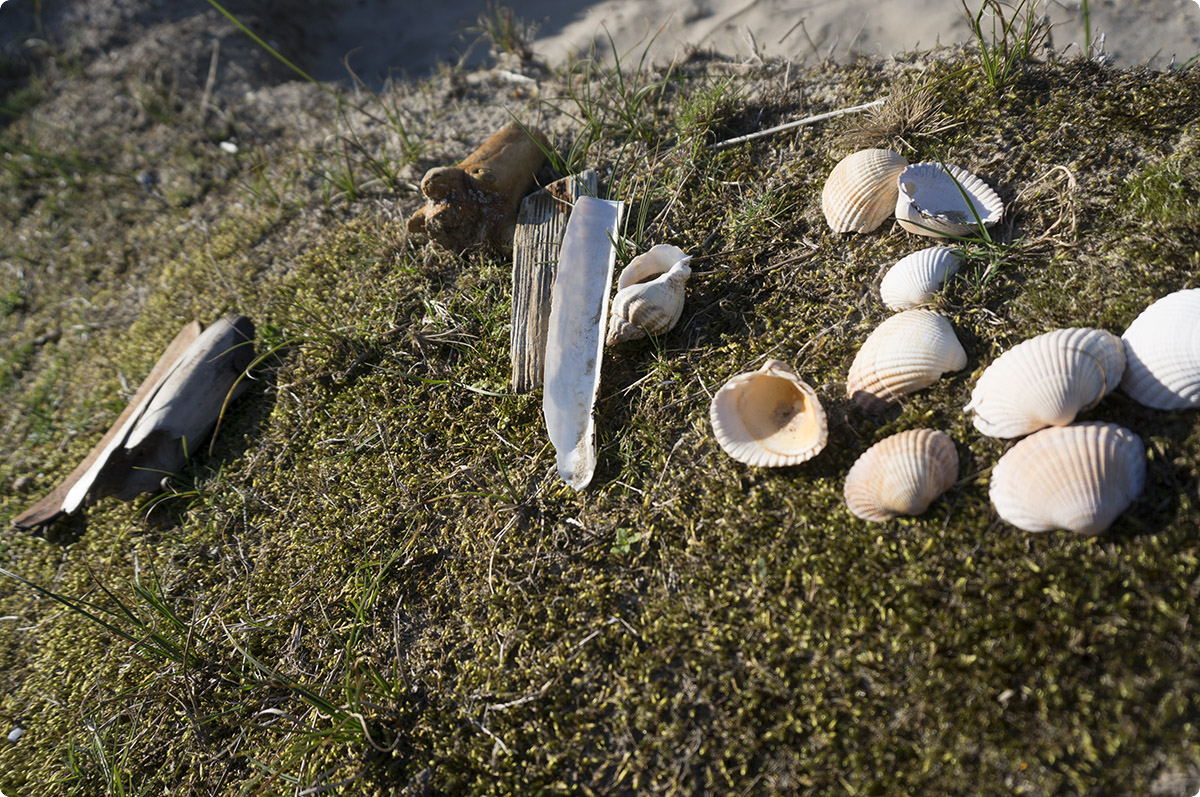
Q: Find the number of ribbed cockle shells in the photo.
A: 9